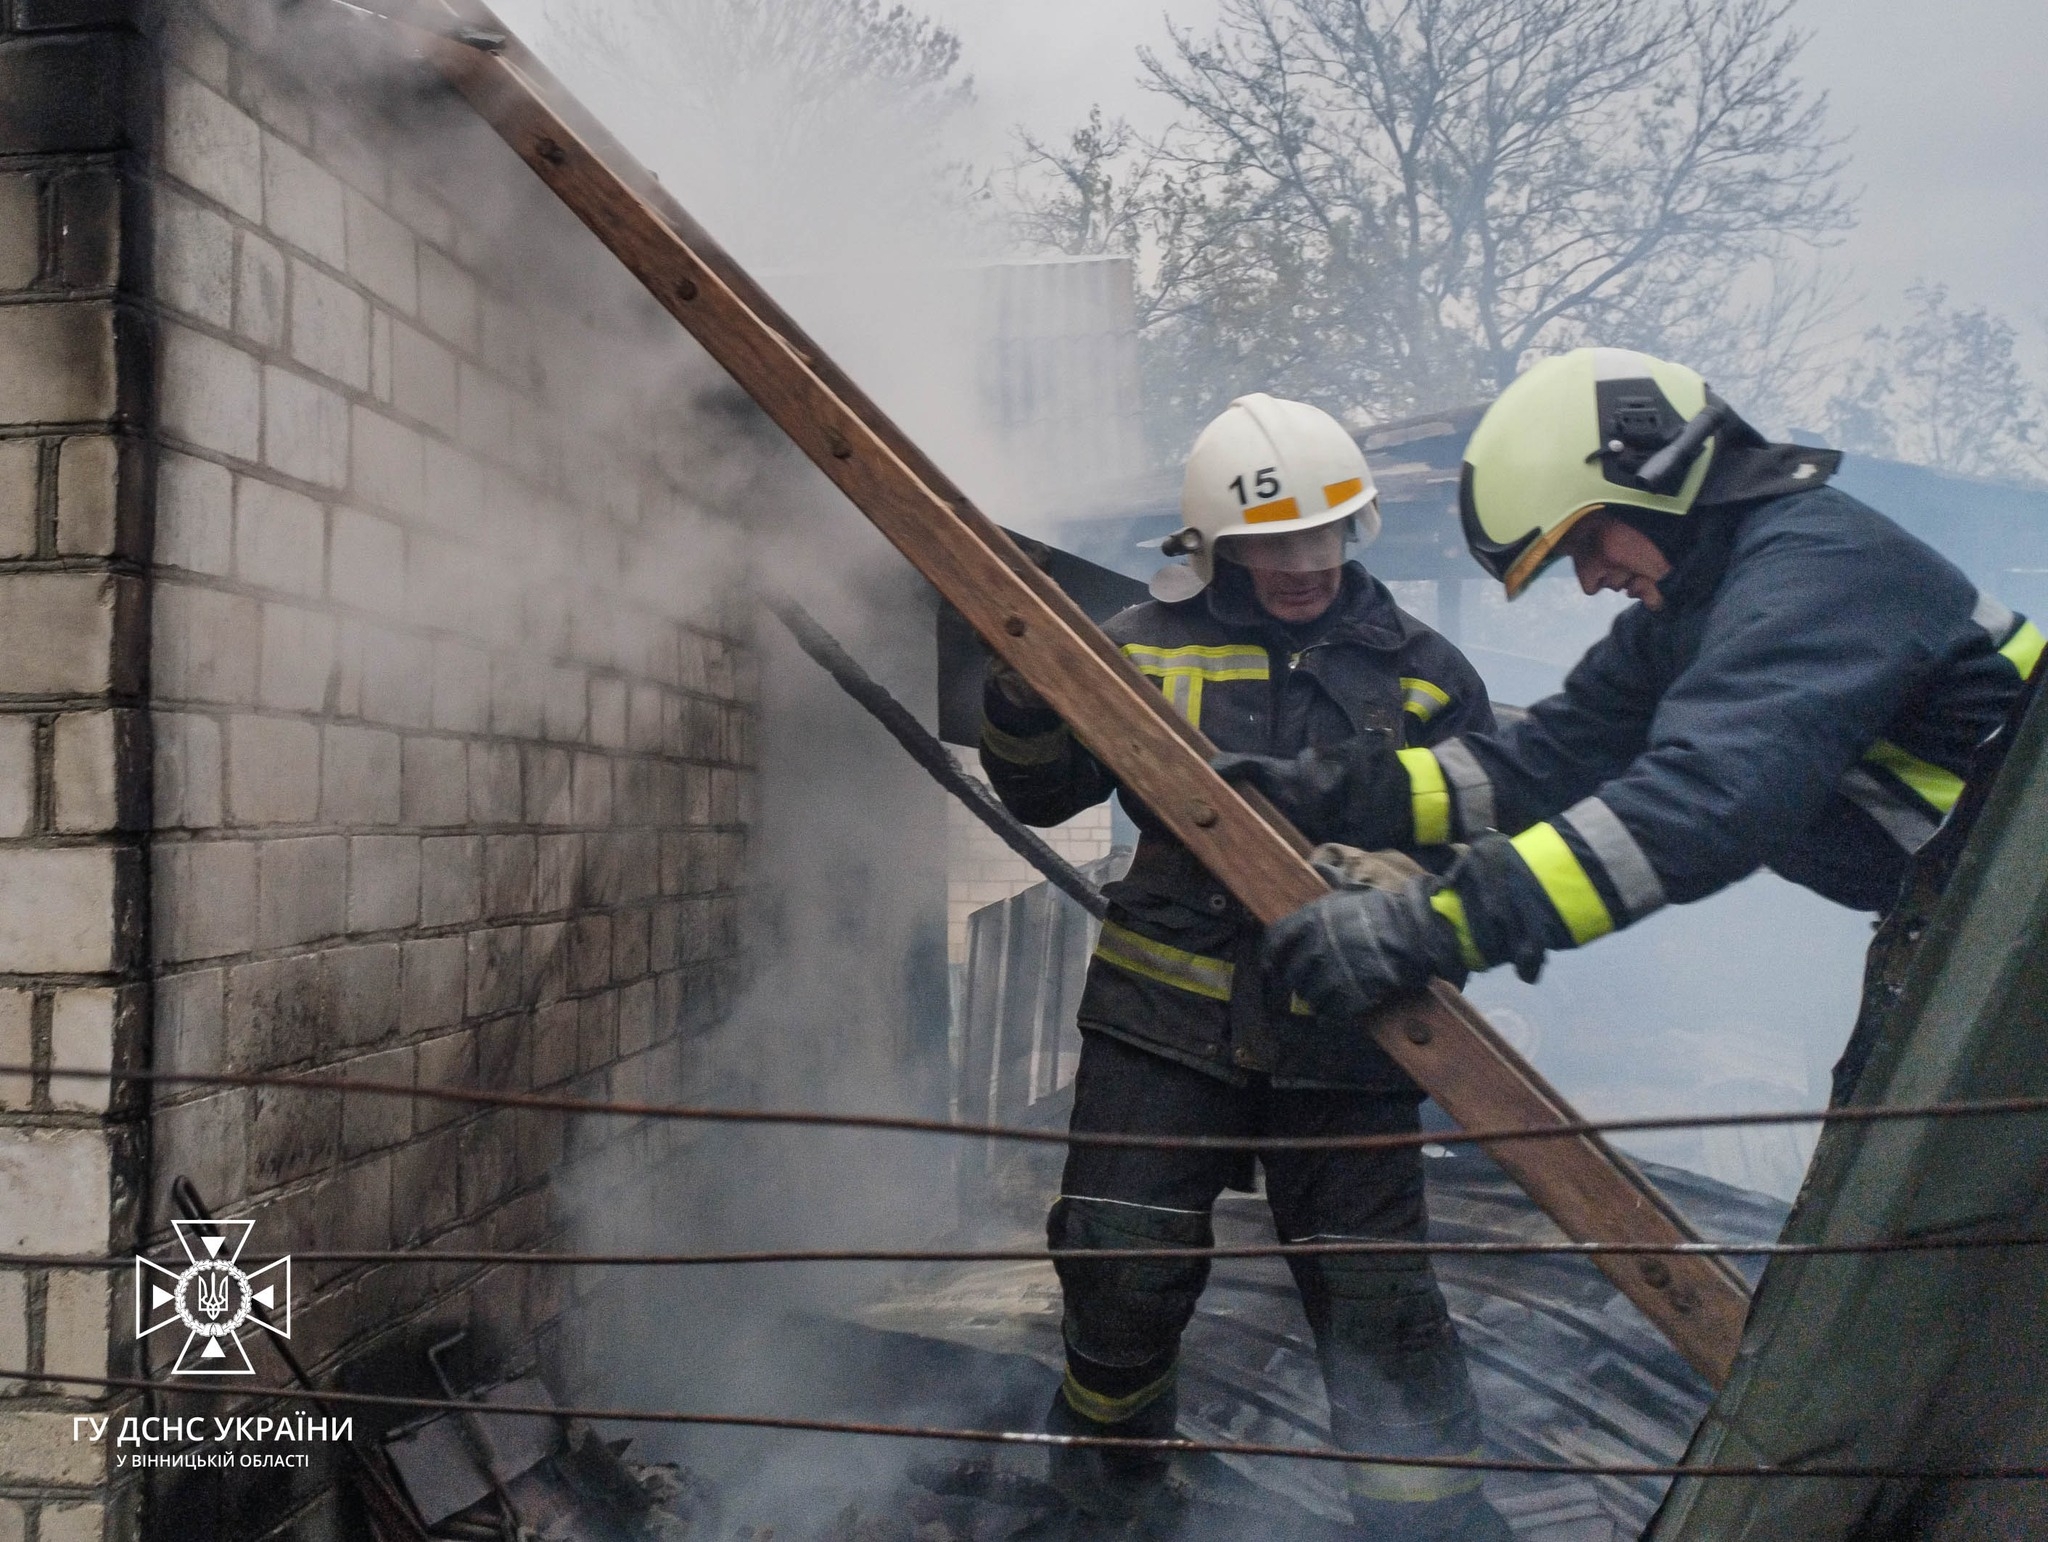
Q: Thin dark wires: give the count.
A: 3